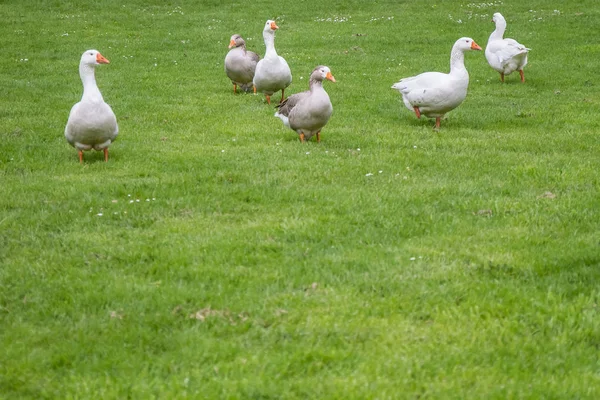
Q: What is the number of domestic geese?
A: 6